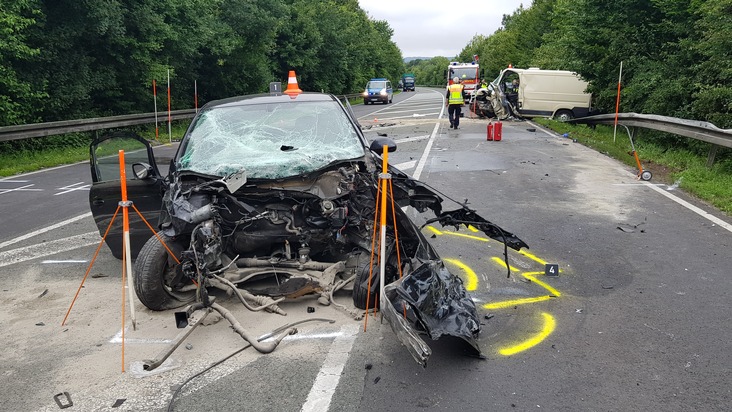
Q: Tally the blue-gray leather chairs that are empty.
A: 0